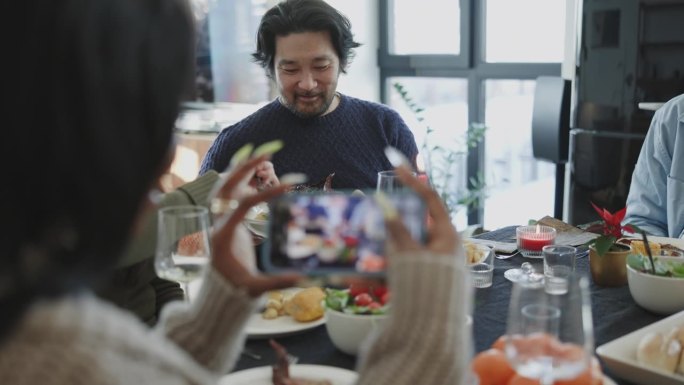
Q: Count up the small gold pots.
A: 1